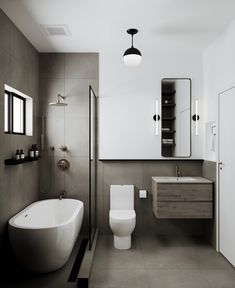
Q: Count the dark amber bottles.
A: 4